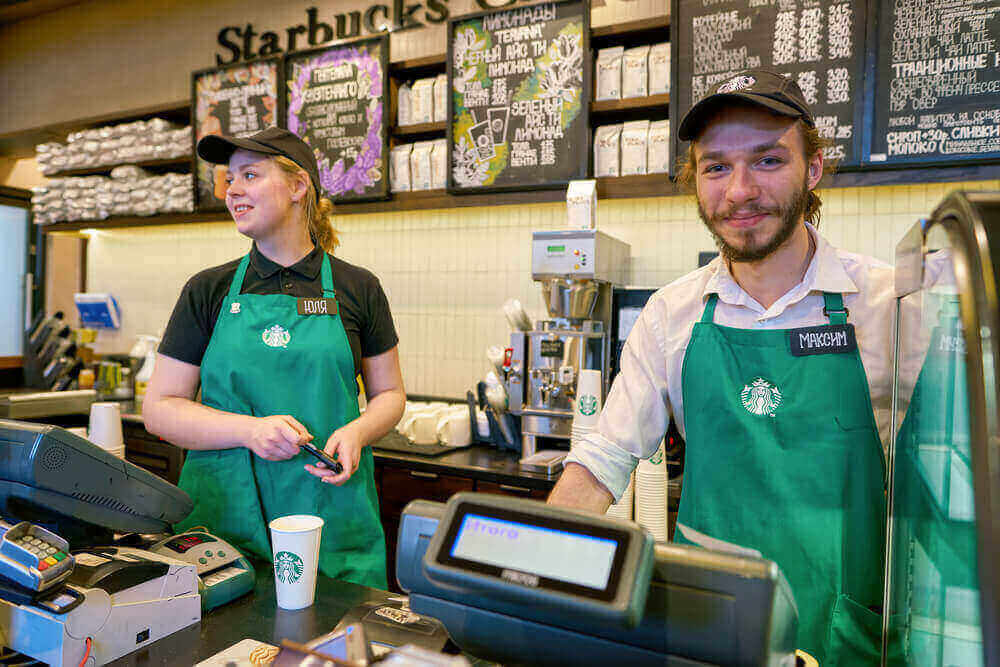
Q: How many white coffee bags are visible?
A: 13